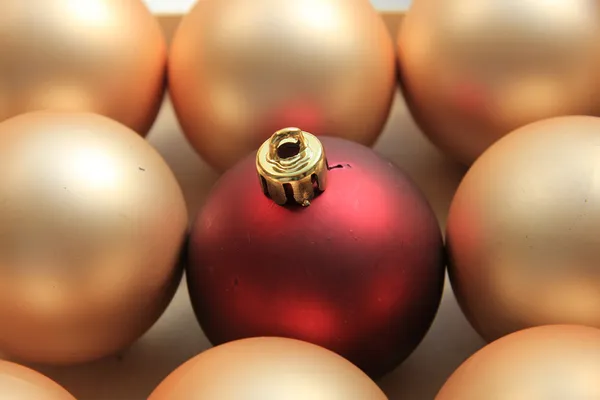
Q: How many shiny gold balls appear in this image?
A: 8